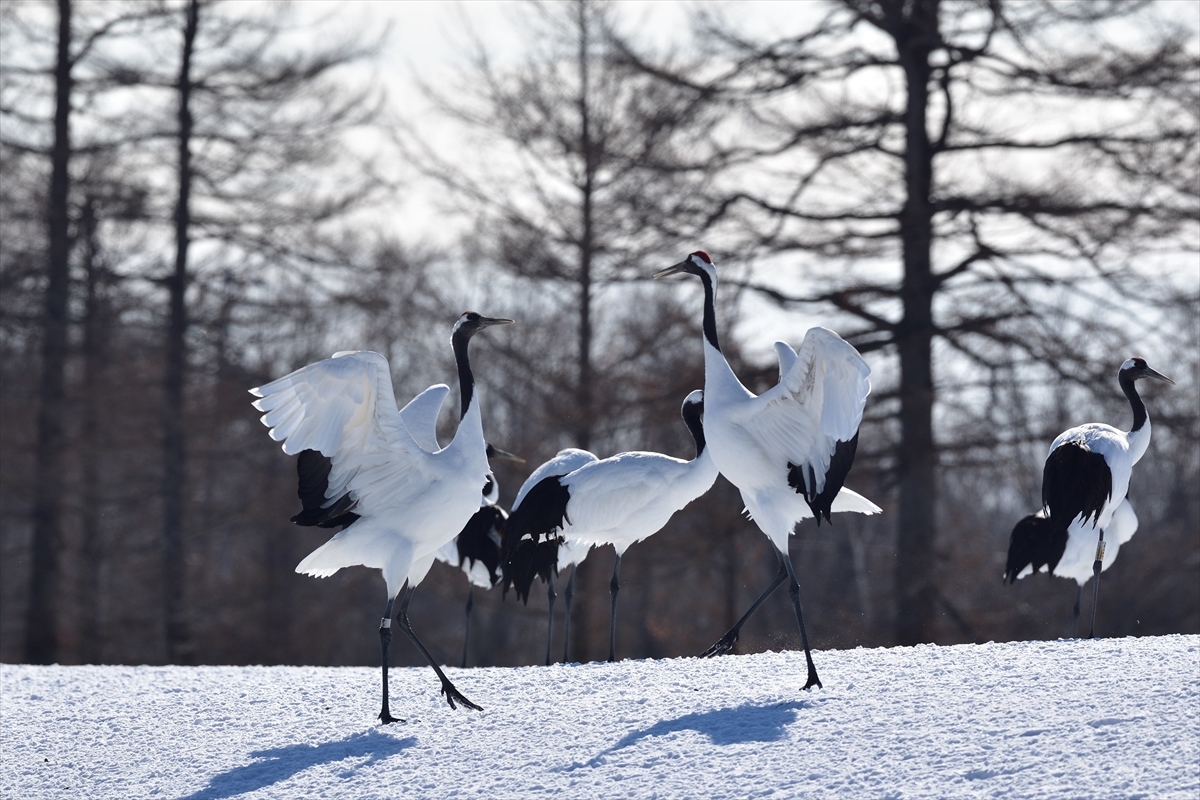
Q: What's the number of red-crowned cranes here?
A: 7